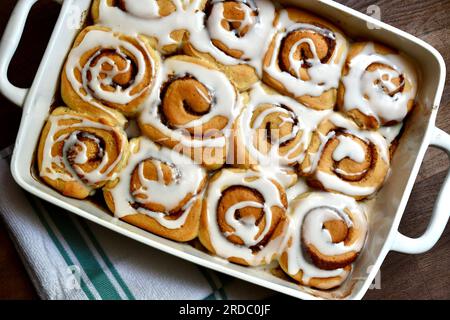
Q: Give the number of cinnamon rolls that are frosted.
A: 12